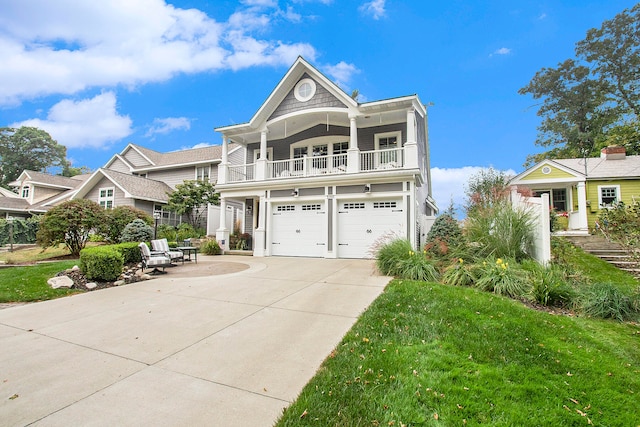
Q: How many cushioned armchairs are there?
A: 2